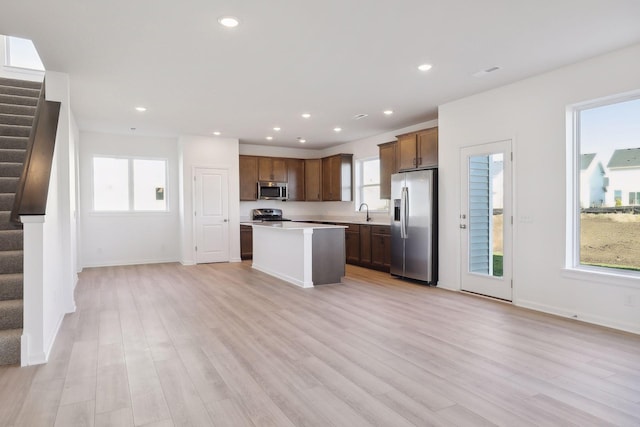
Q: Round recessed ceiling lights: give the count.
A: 10